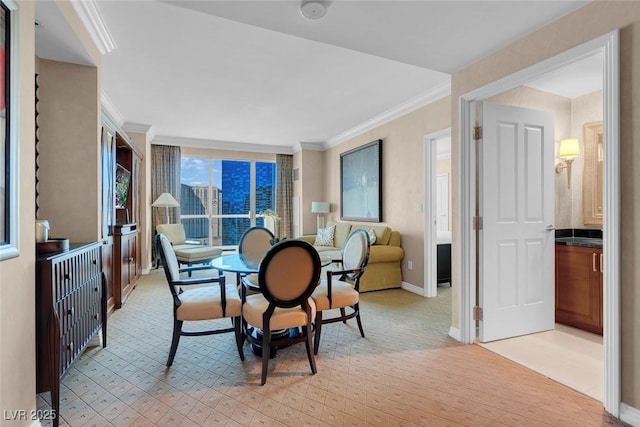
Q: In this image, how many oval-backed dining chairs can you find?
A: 4